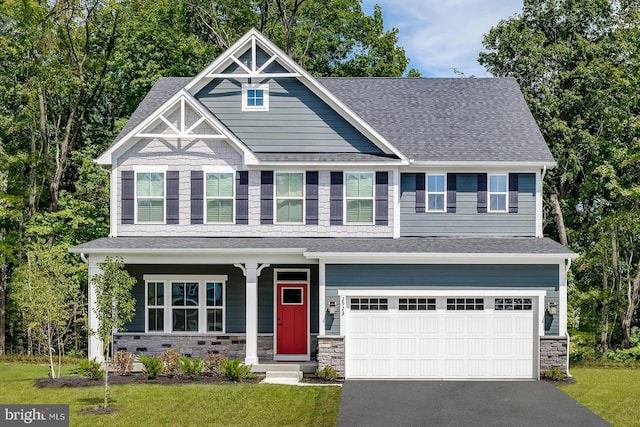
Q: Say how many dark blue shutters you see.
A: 12